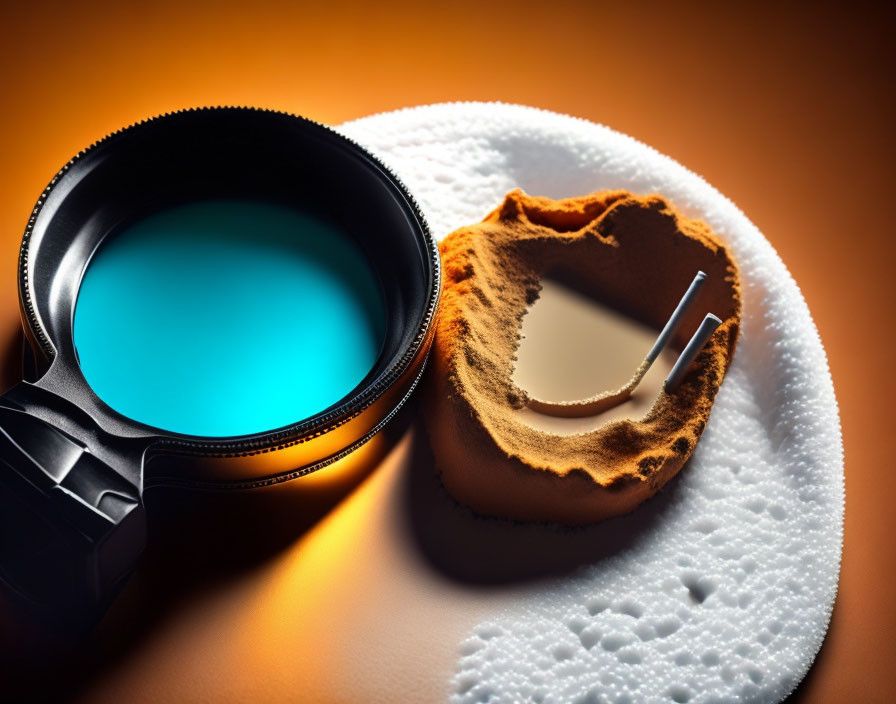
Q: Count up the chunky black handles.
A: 1